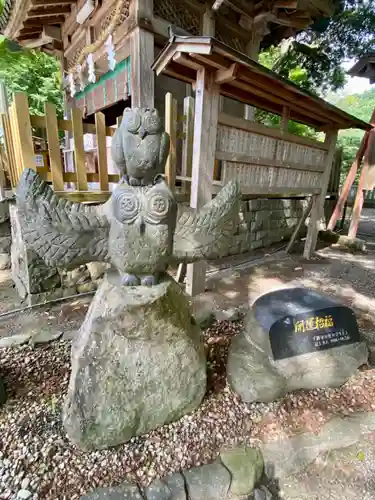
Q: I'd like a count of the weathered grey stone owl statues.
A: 2